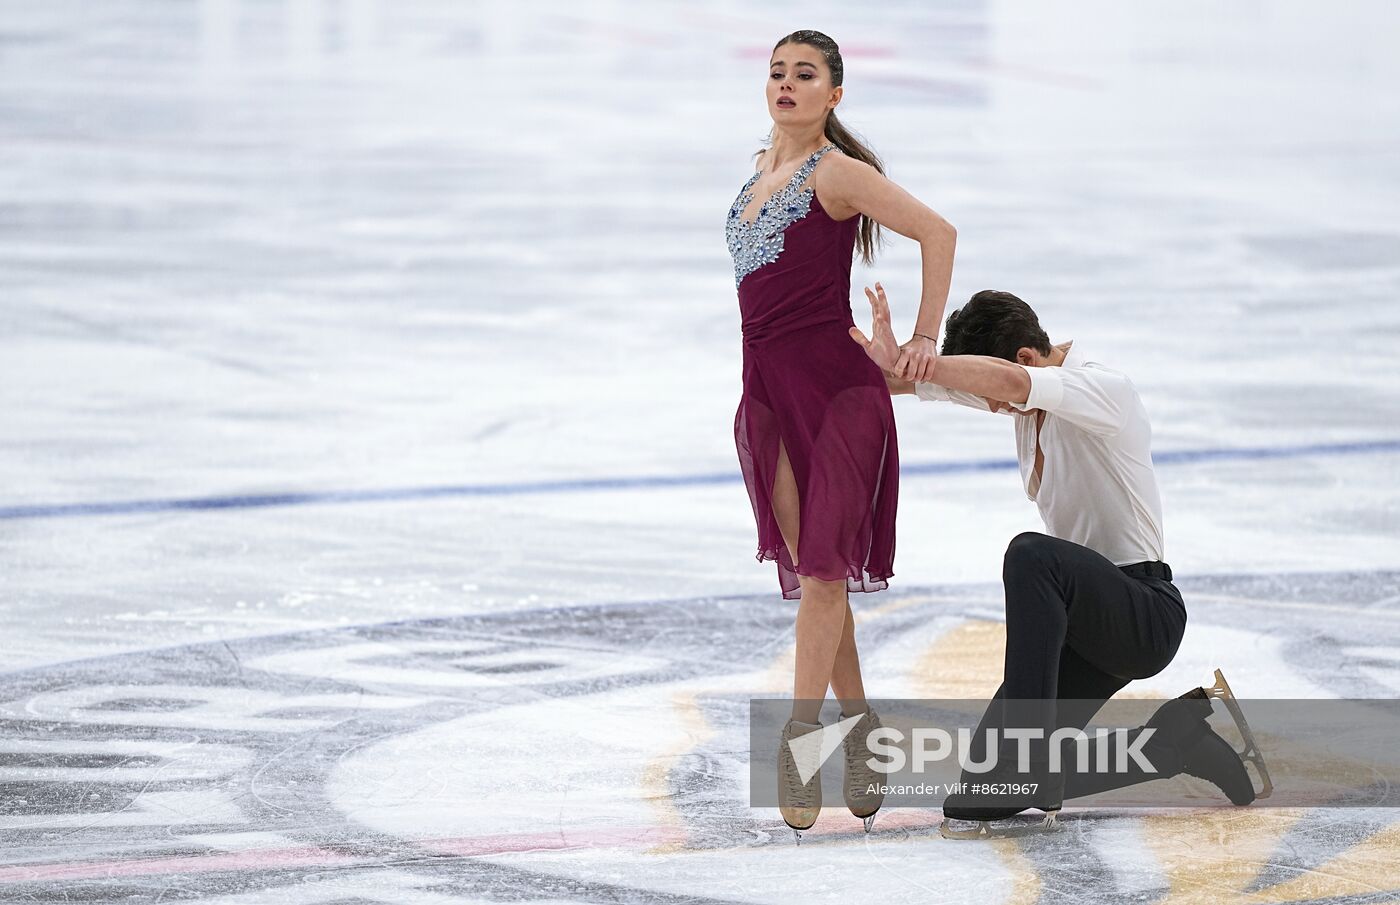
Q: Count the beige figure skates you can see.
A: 2